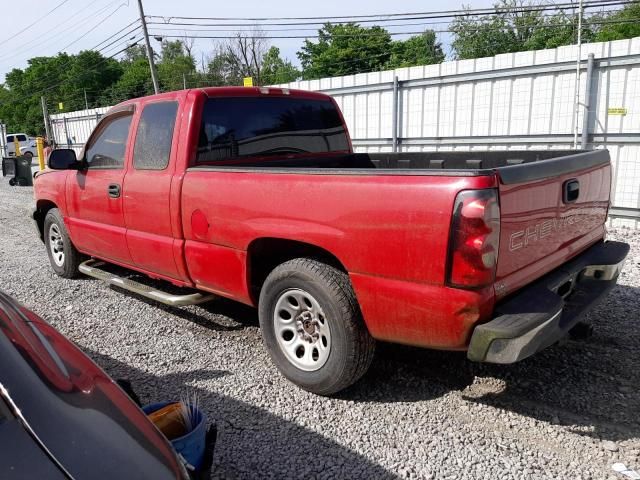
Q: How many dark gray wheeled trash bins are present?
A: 1